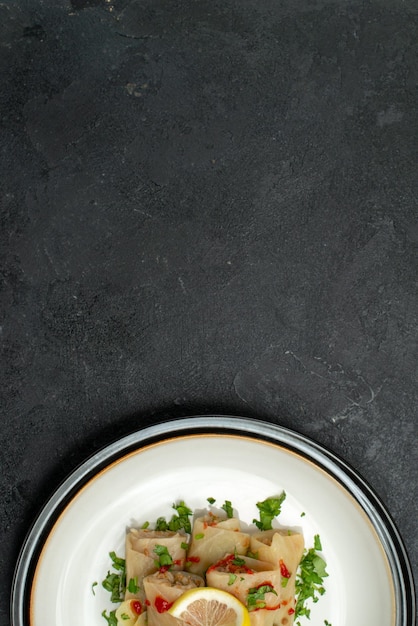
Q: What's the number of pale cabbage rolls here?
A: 5